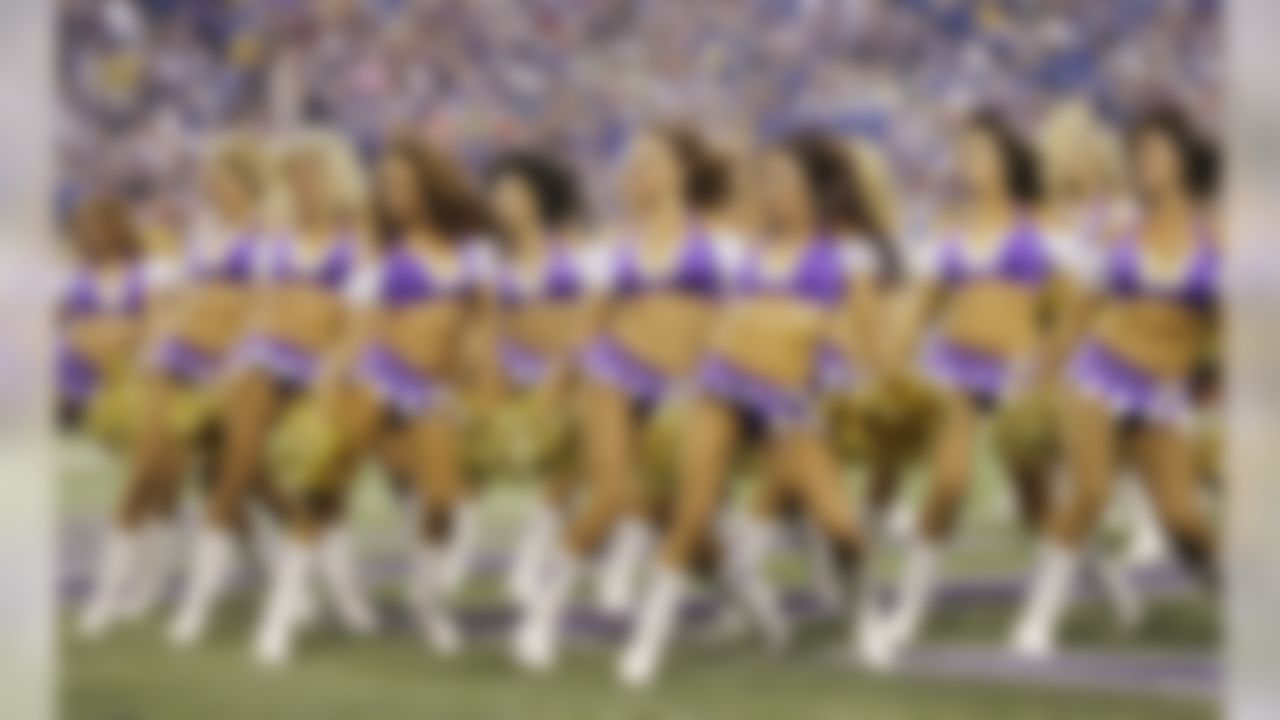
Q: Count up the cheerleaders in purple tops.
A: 9